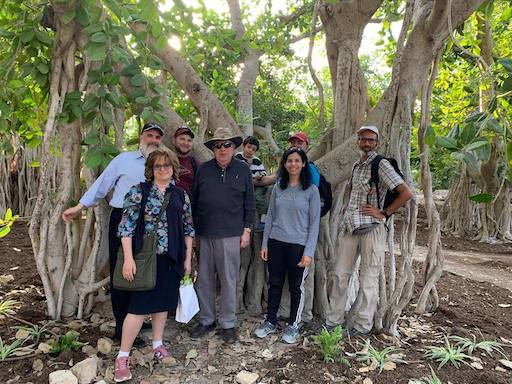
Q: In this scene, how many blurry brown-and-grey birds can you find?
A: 0